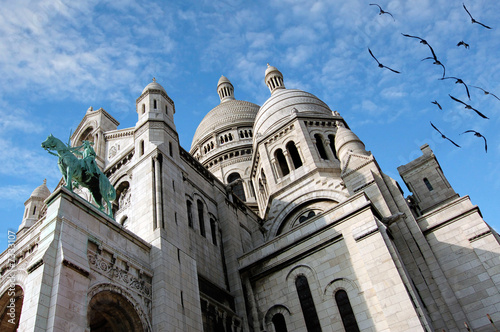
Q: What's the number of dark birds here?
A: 12